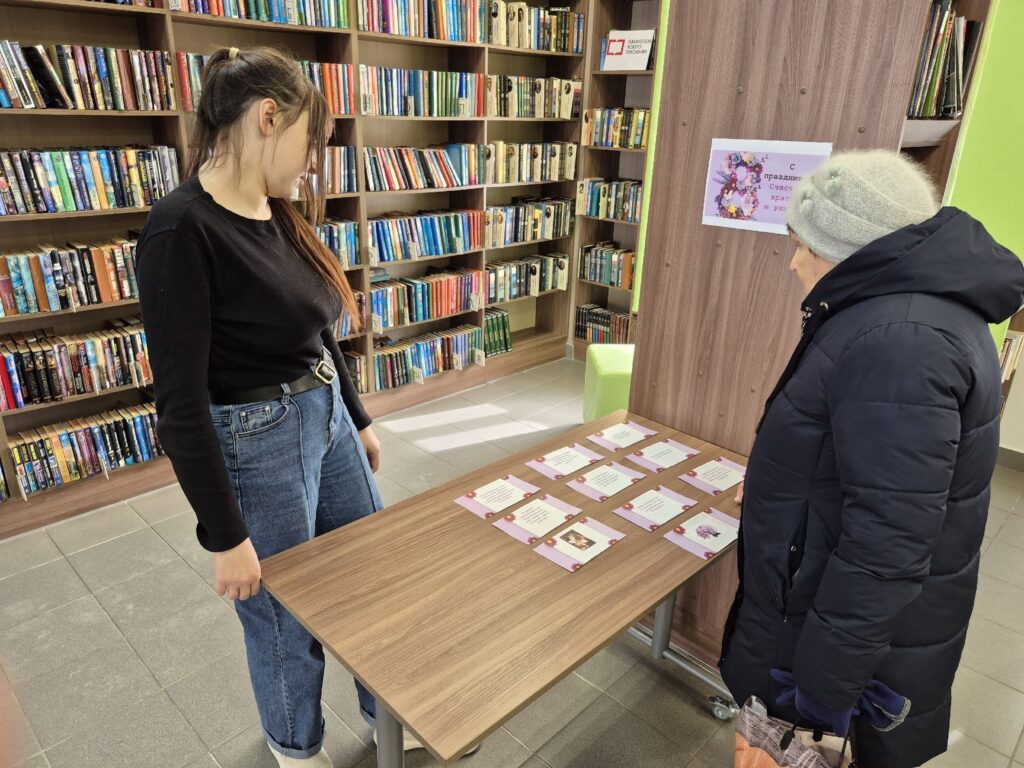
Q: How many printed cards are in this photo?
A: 10